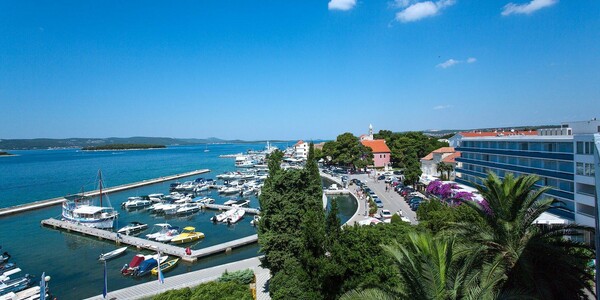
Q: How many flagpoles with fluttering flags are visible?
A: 3